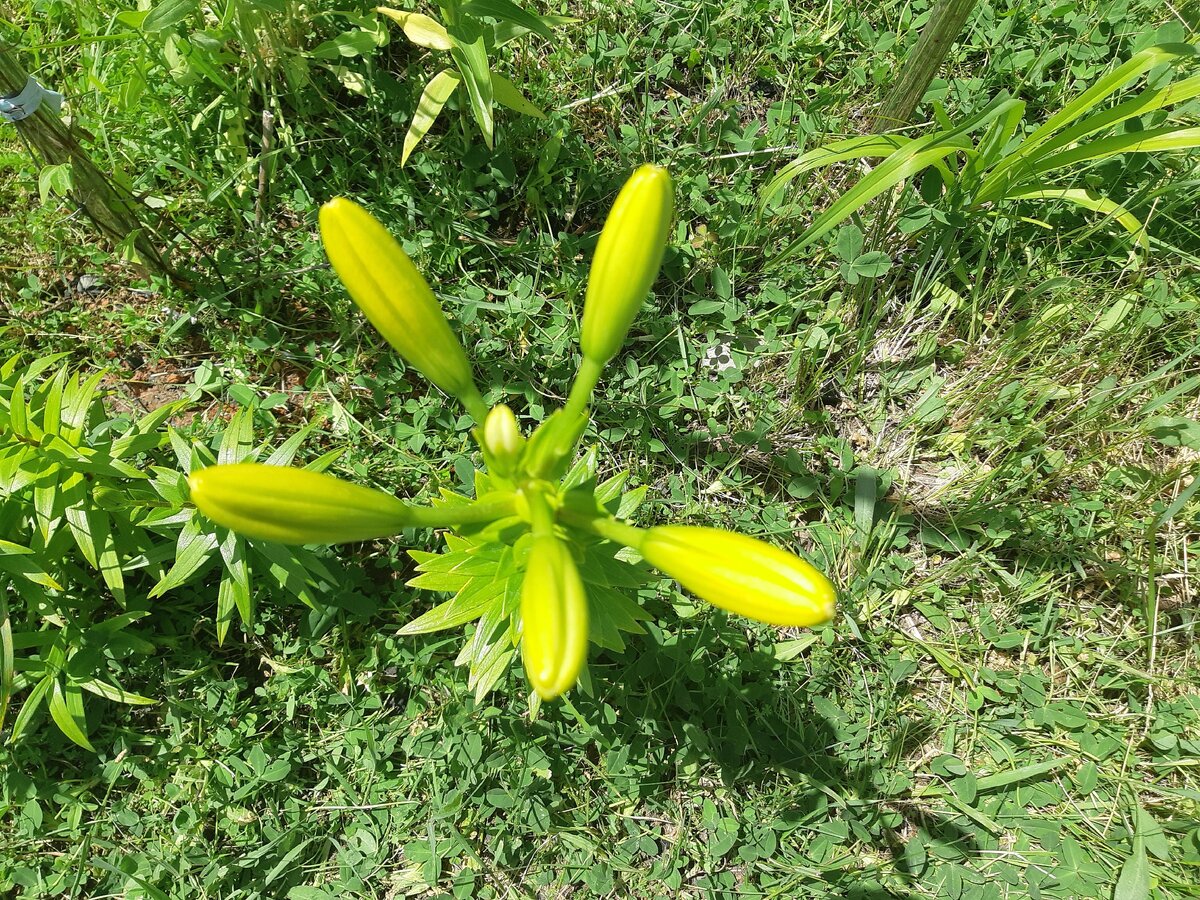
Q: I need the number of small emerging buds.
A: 1